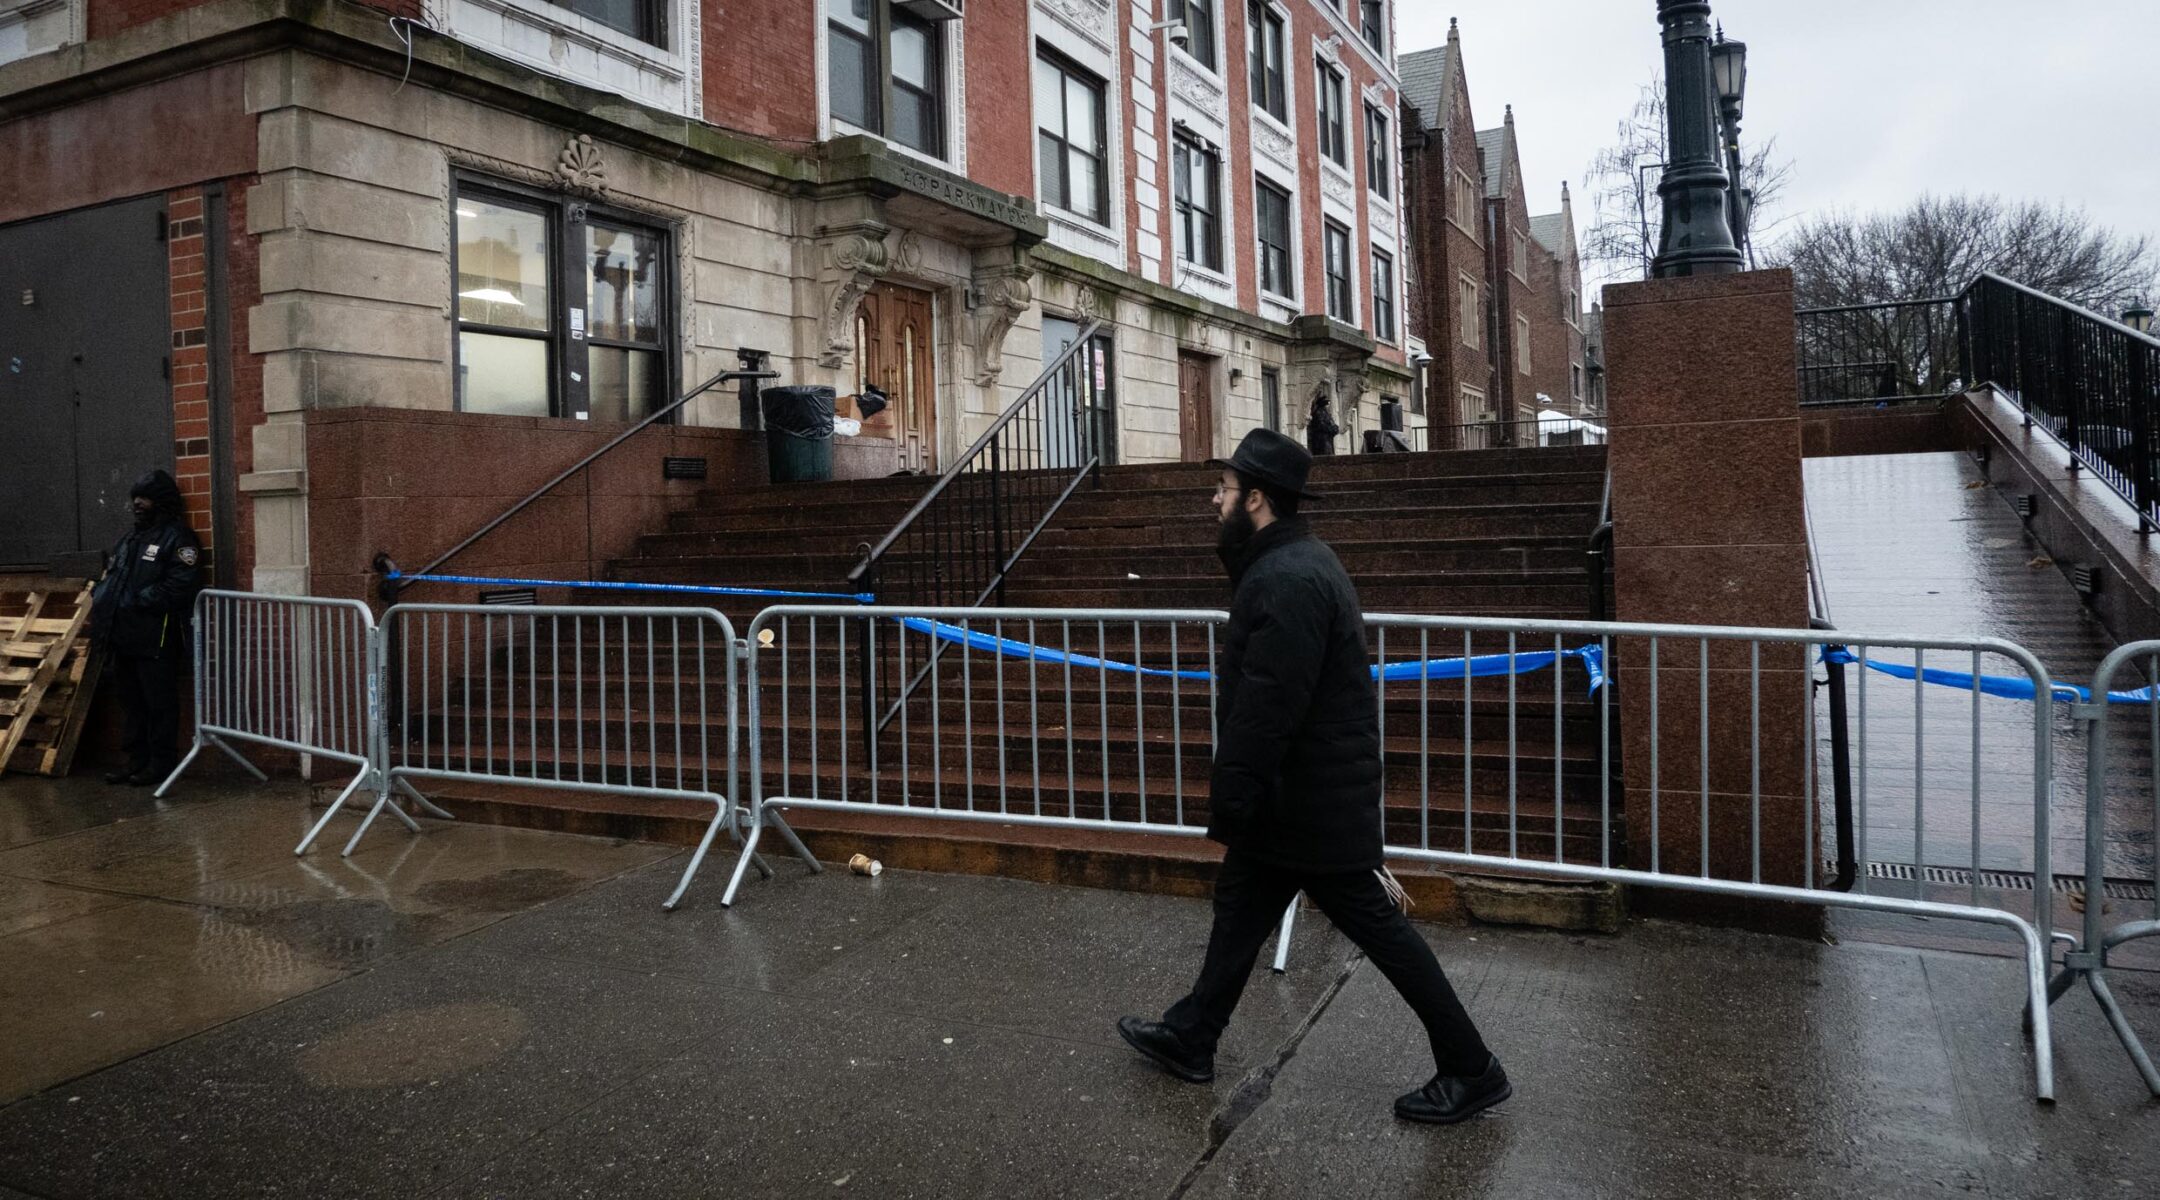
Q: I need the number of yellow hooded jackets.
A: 0